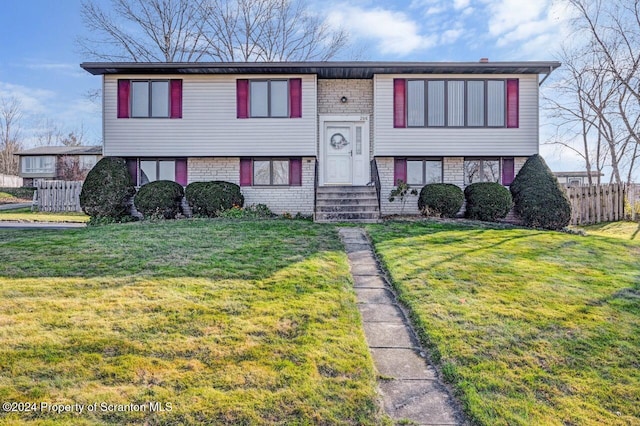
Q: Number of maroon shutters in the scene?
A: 12